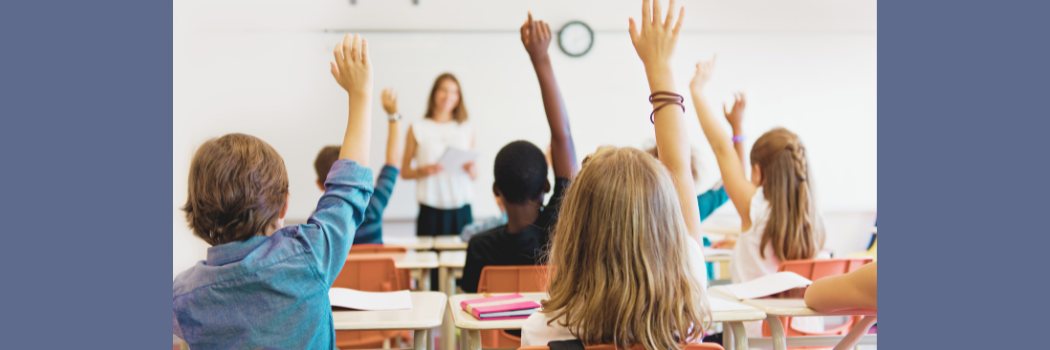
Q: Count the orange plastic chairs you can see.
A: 5